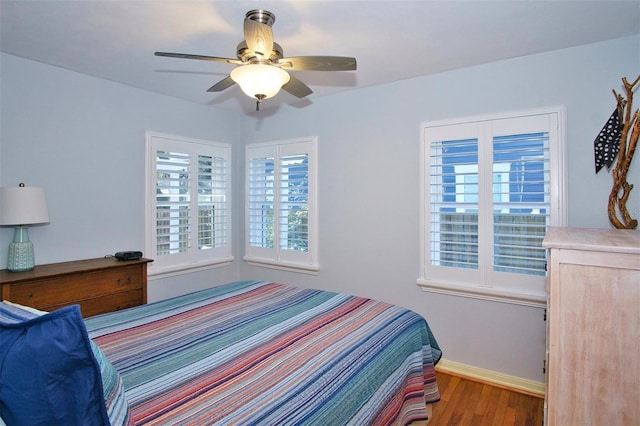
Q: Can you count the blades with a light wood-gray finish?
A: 5